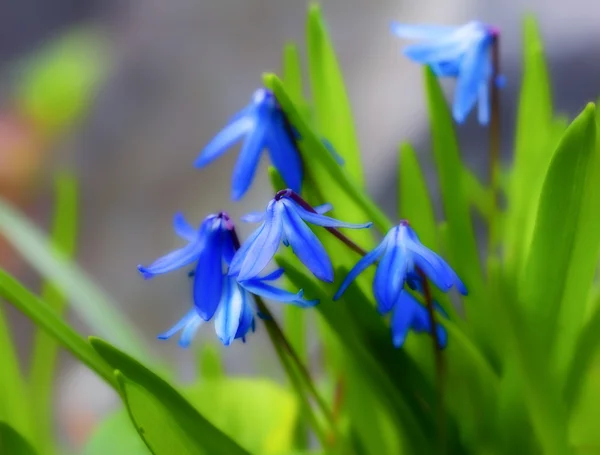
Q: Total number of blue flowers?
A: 7